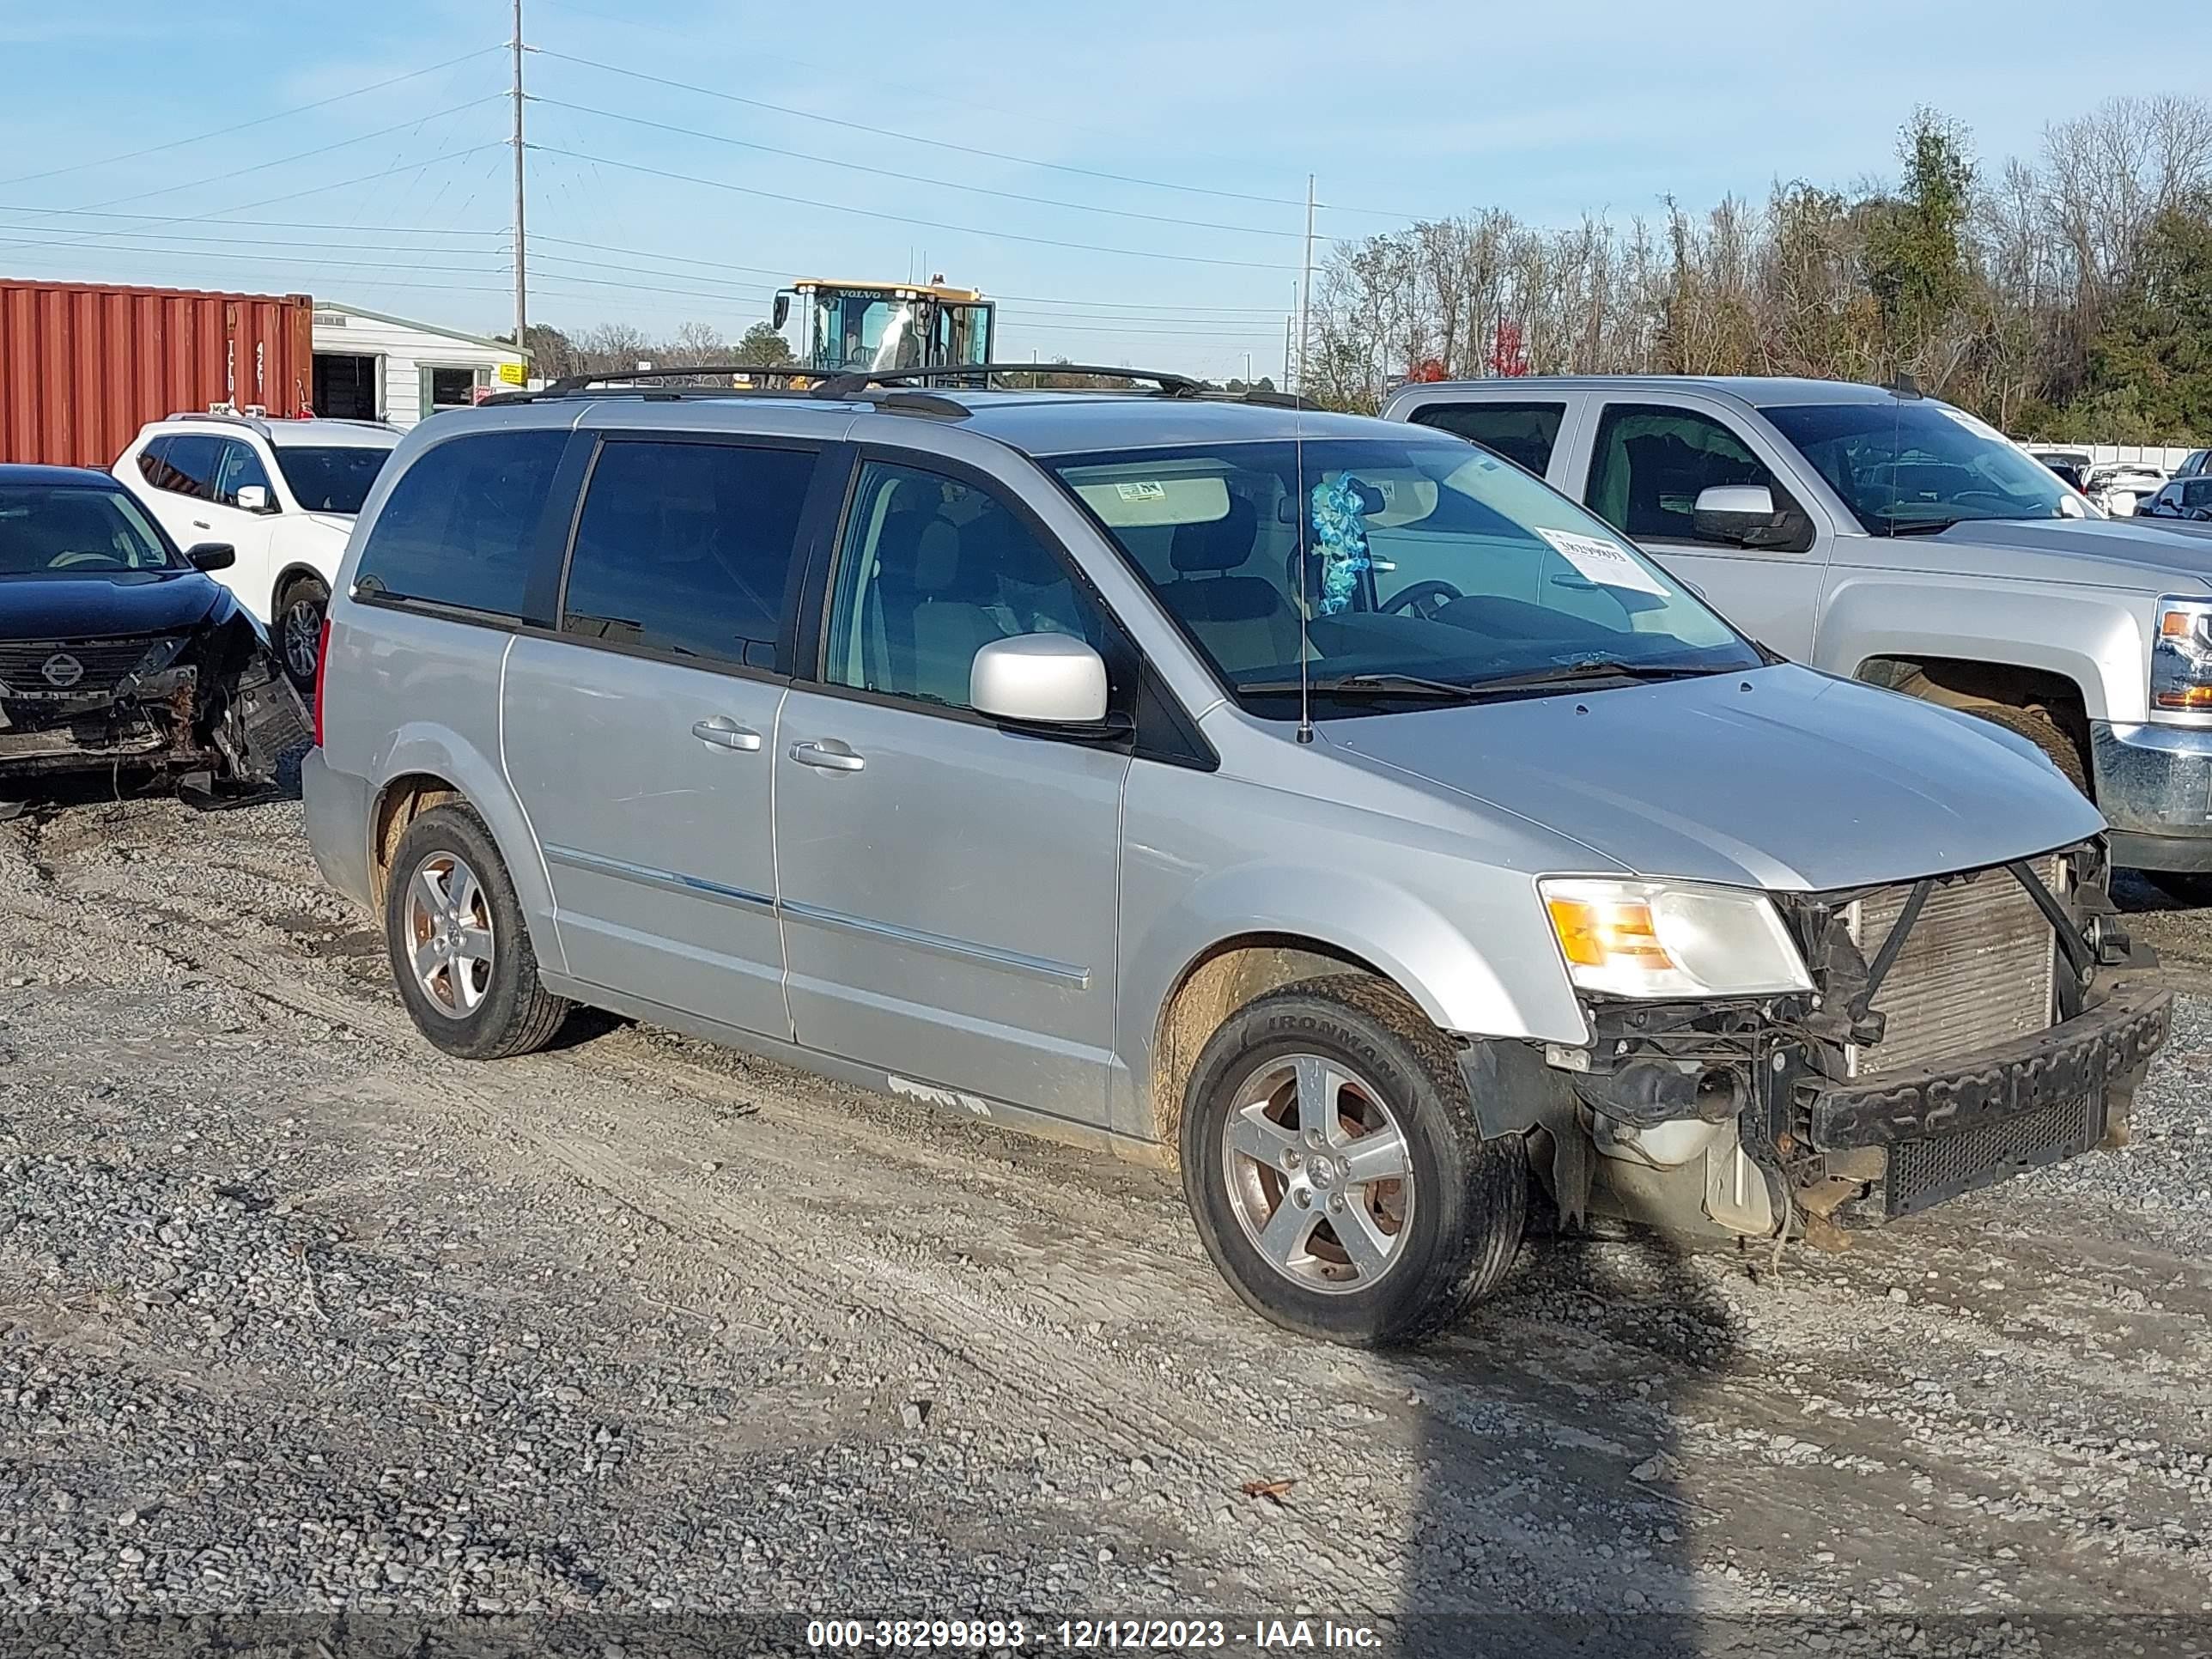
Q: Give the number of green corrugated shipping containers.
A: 0